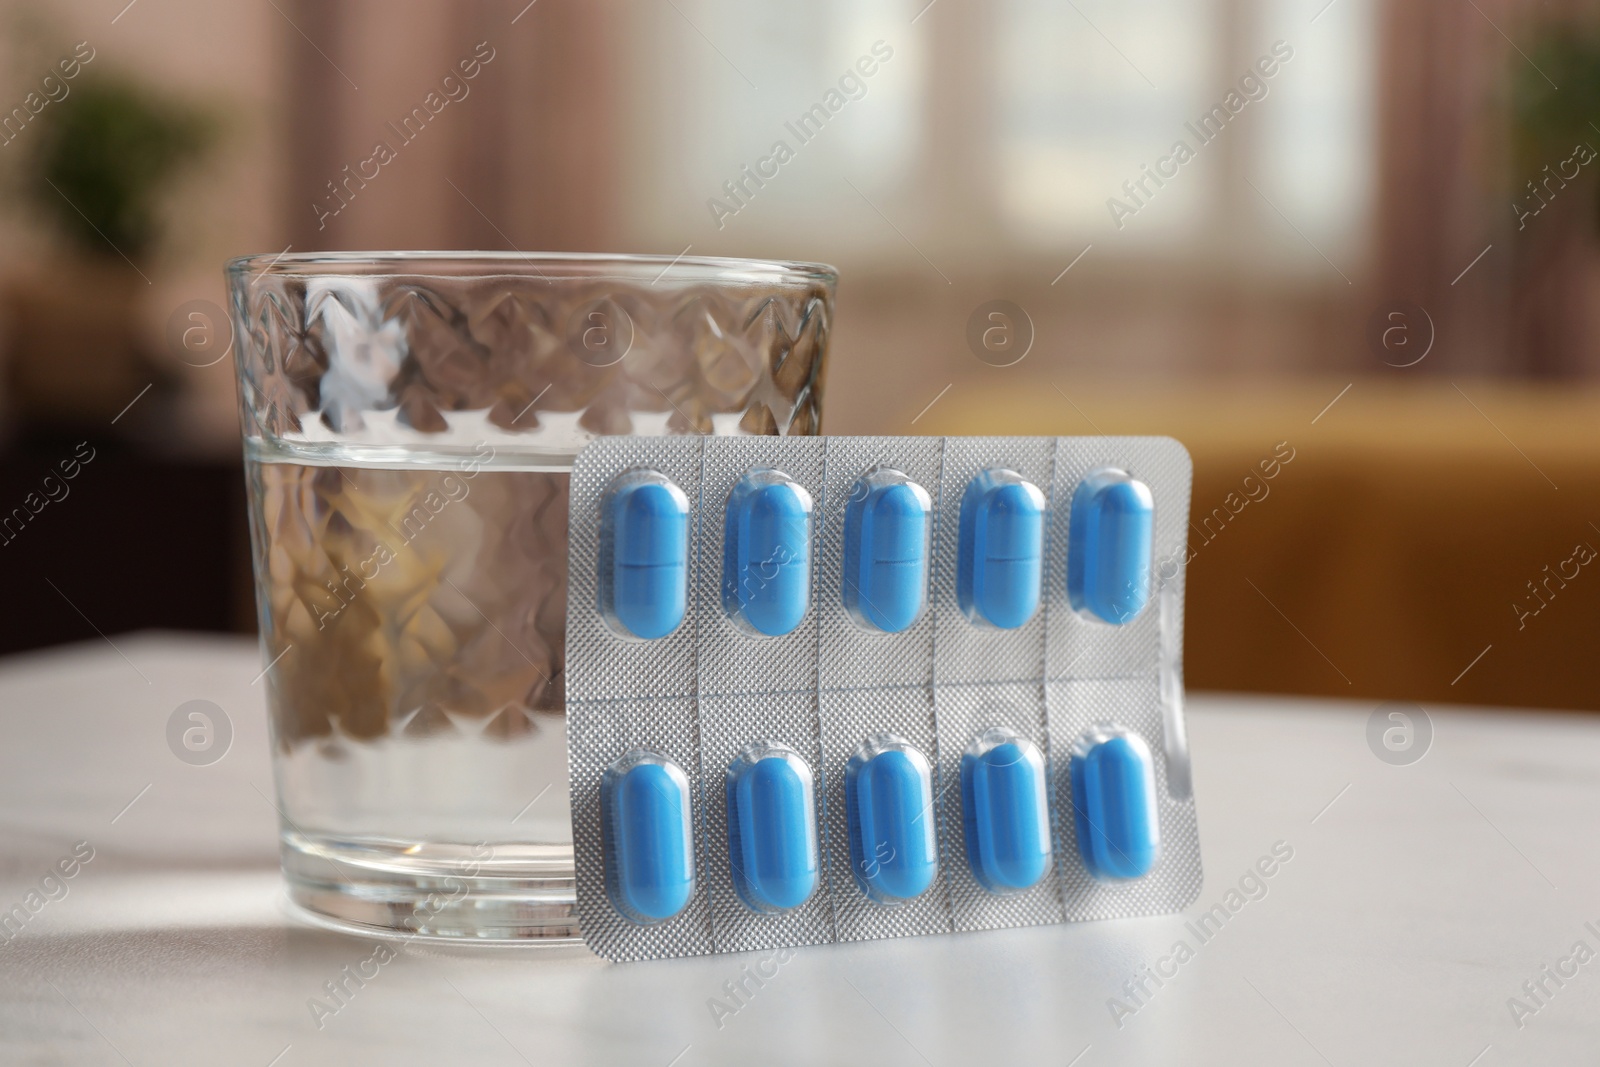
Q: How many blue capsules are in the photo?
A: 10